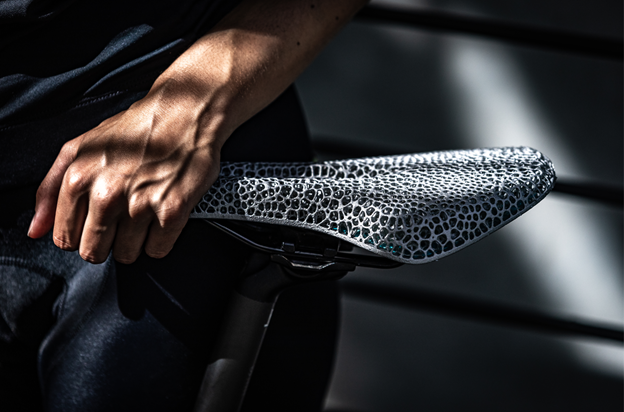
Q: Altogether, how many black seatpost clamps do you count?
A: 1